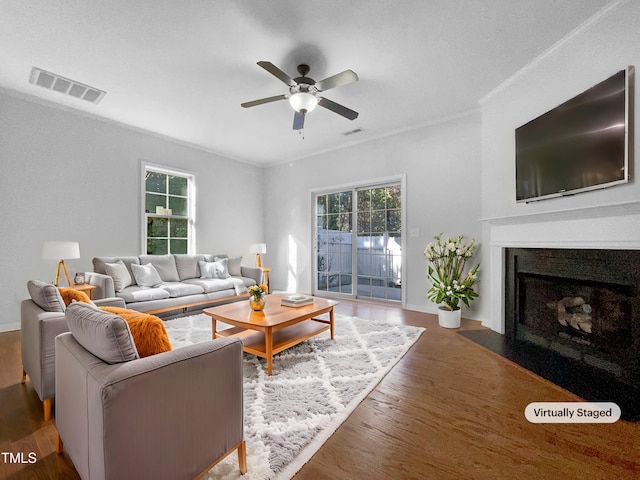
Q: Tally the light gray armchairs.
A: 2